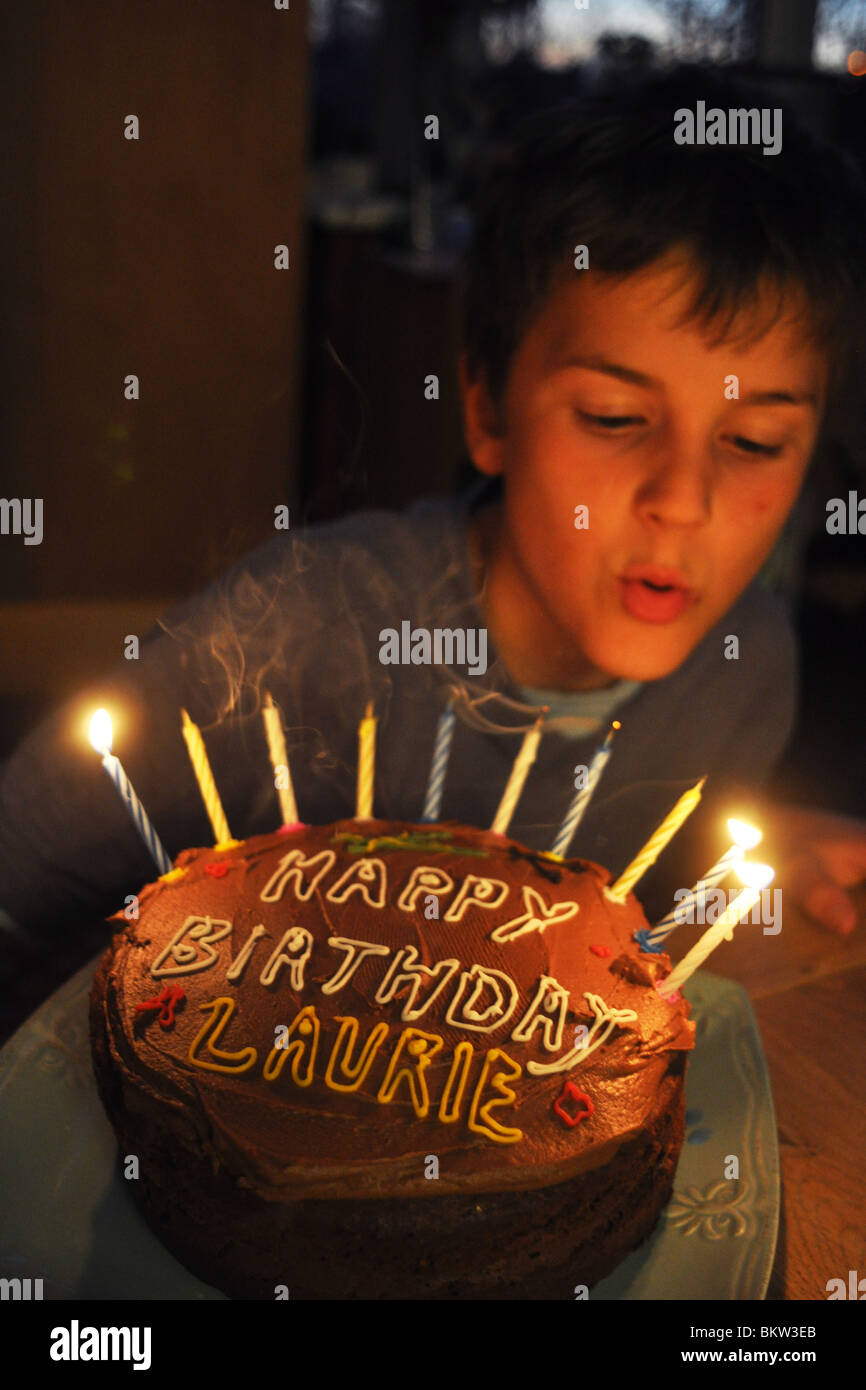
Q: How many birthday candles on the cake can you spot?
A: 10